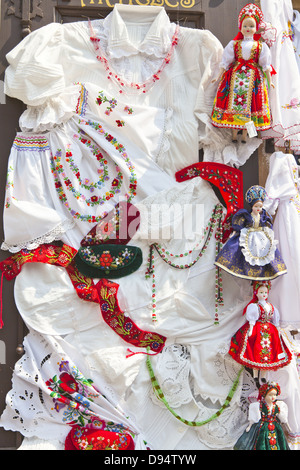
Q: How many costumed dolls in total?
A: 4